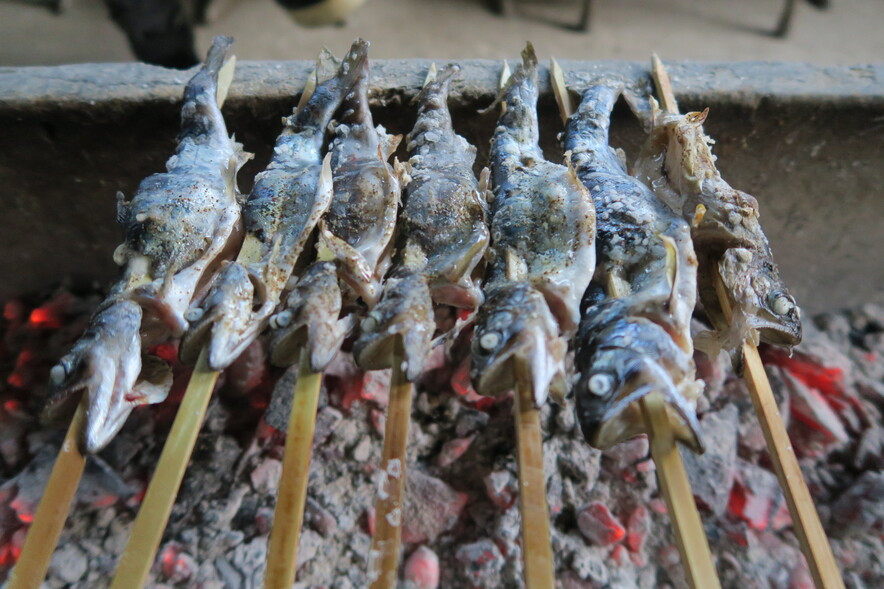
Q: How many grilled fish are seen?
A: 7